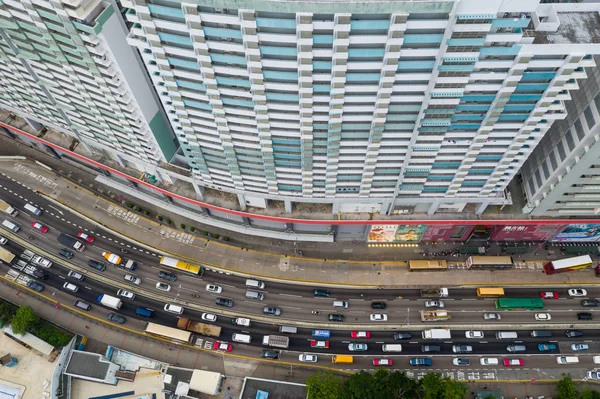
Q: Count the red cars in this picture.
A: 8